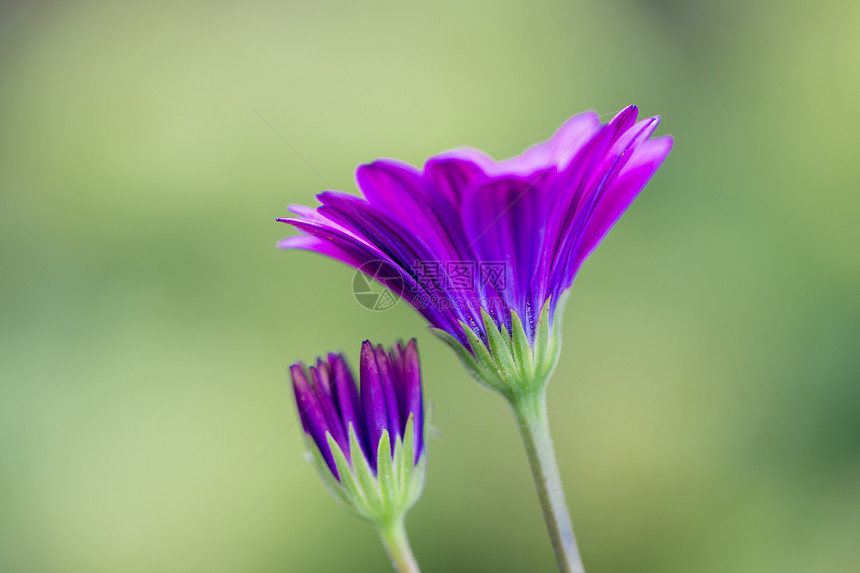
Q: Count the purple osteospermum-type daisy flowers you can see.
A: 2